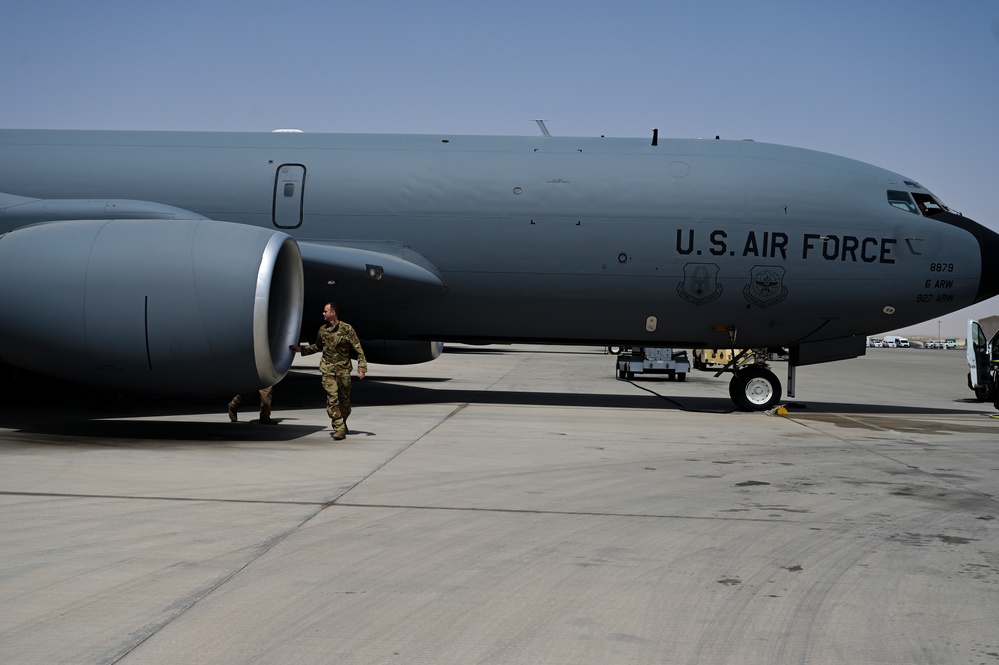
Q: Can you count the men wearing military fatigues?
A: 2